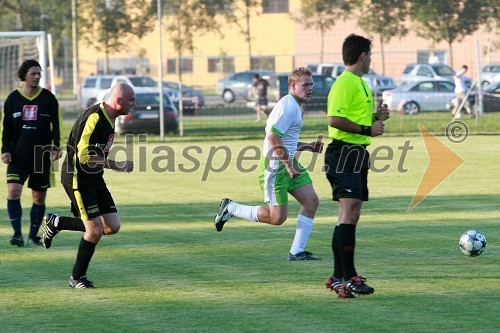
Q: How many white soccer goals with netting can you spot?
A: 1